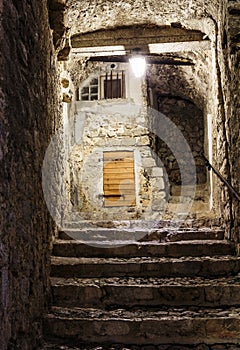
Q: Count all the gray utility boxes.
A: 0